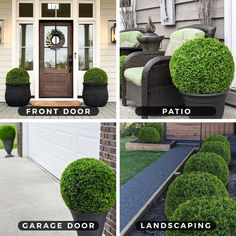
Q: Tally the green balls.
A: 11